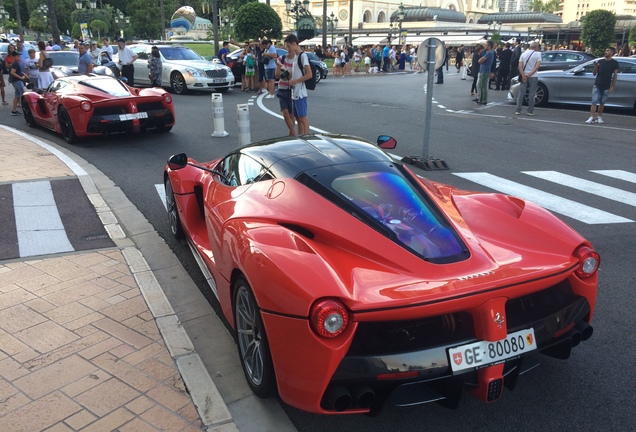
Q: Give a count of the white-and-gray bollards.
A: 2